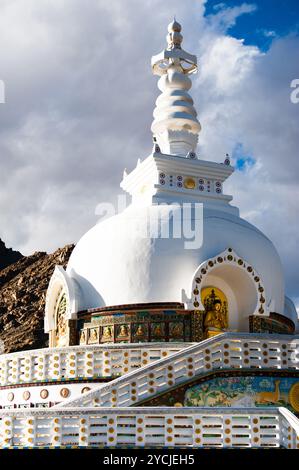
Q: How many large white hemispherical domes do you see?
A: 1